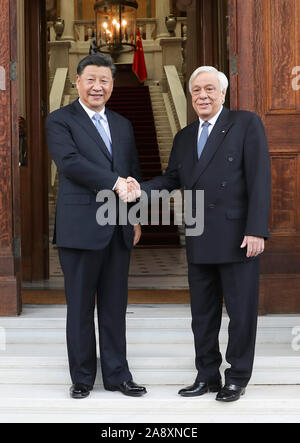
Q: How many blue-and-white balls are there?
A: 0